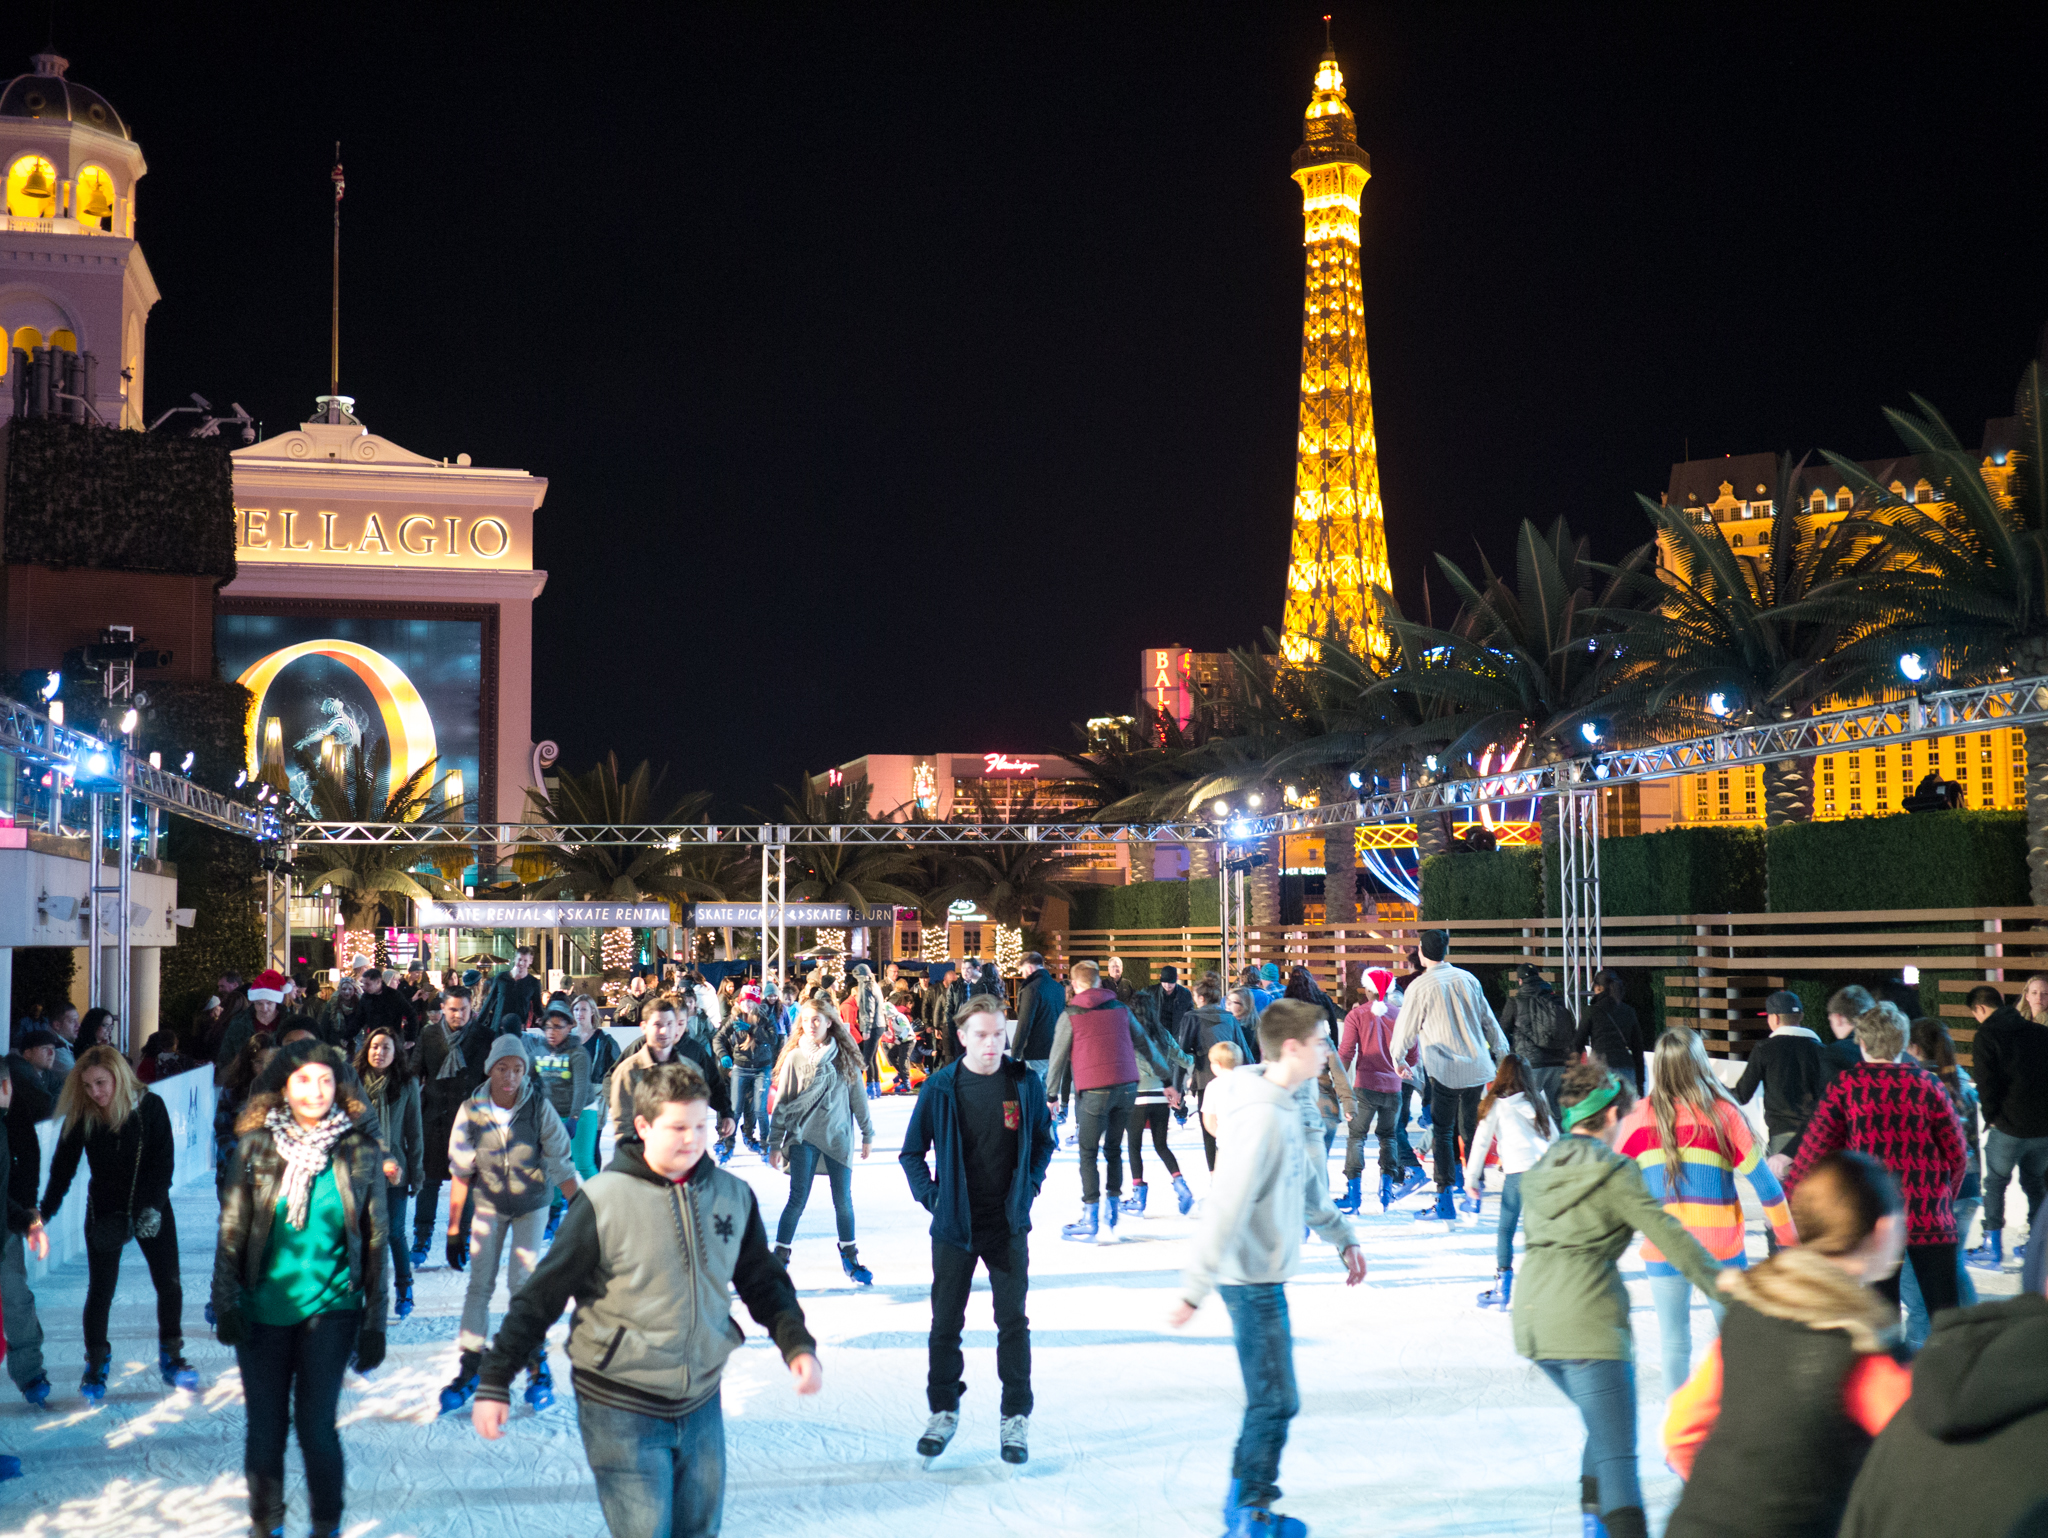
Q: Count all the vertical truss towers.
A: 5